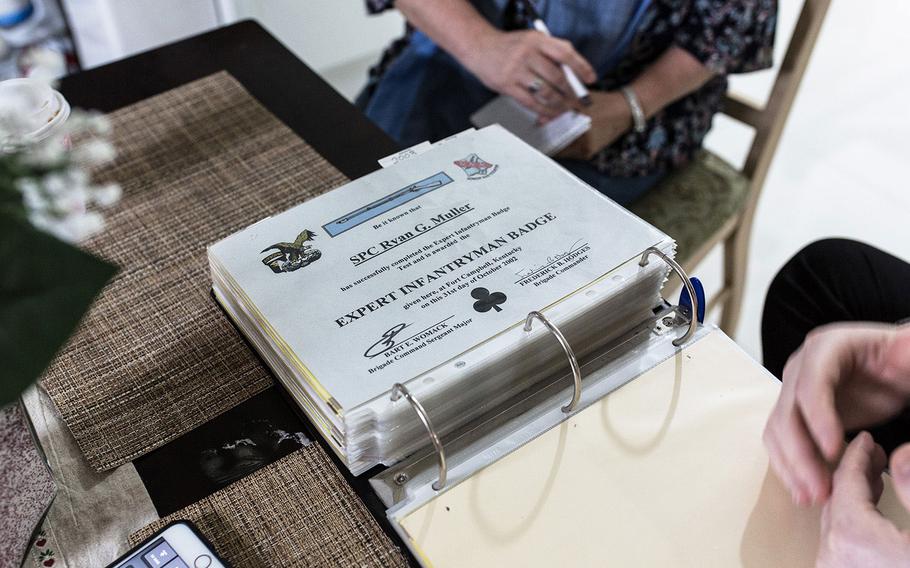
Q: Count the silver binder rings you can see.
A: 3